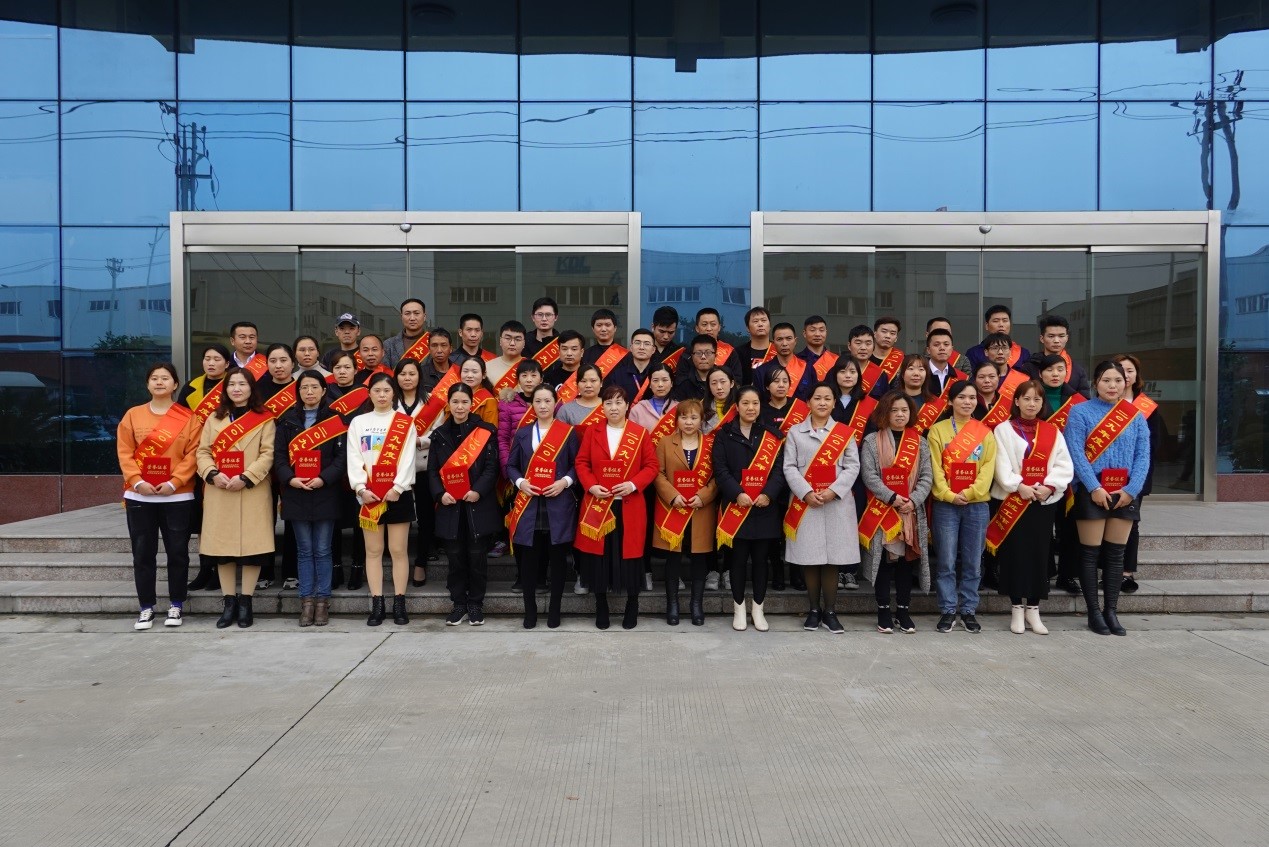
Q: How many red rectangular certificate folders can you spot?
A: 14